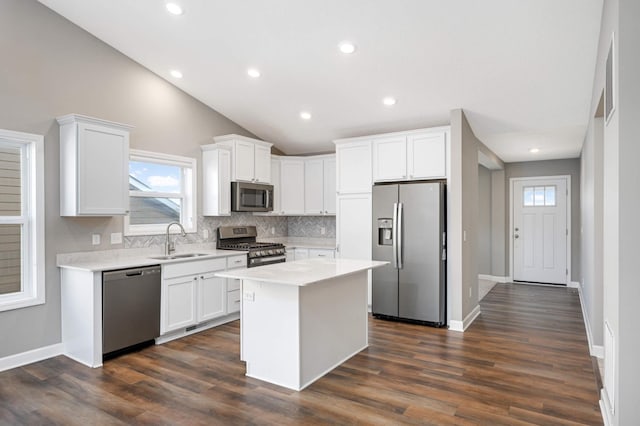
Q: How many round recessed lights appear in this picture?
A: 7